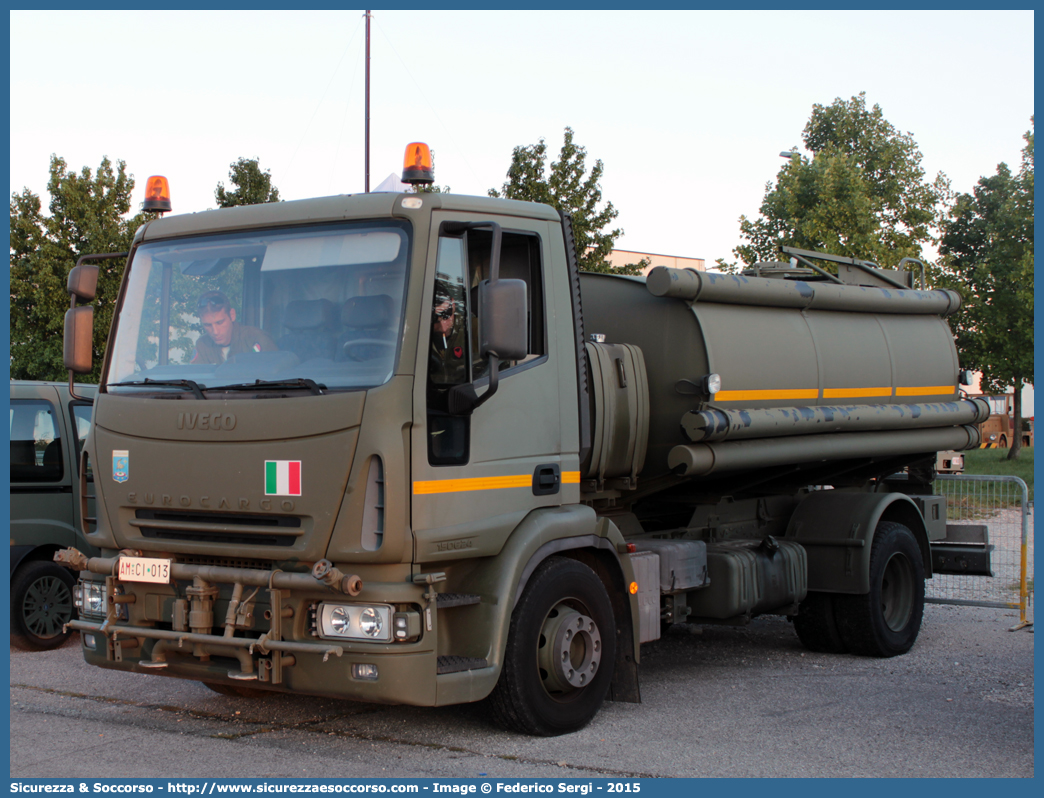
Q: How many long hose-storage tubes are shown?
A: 3